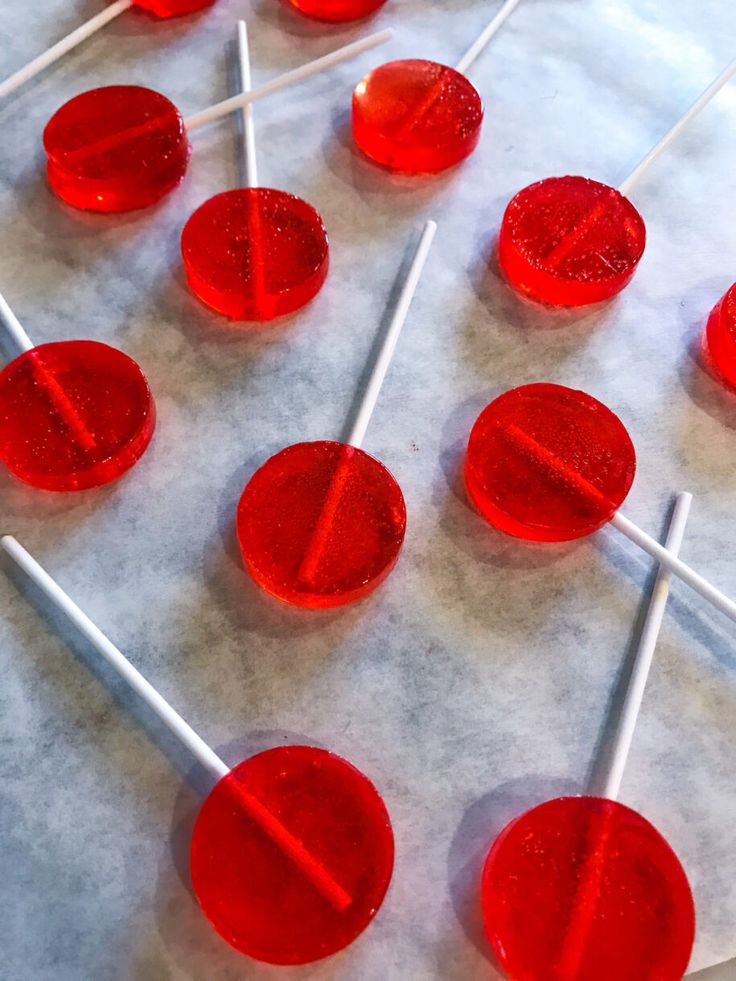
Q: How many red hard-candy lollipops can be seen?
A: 12